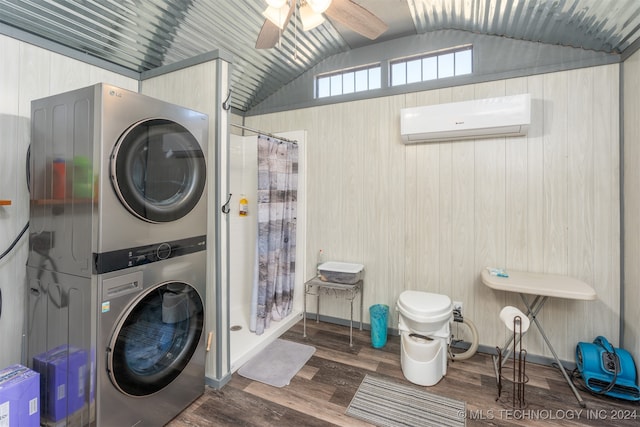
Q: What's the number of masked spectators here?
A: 0